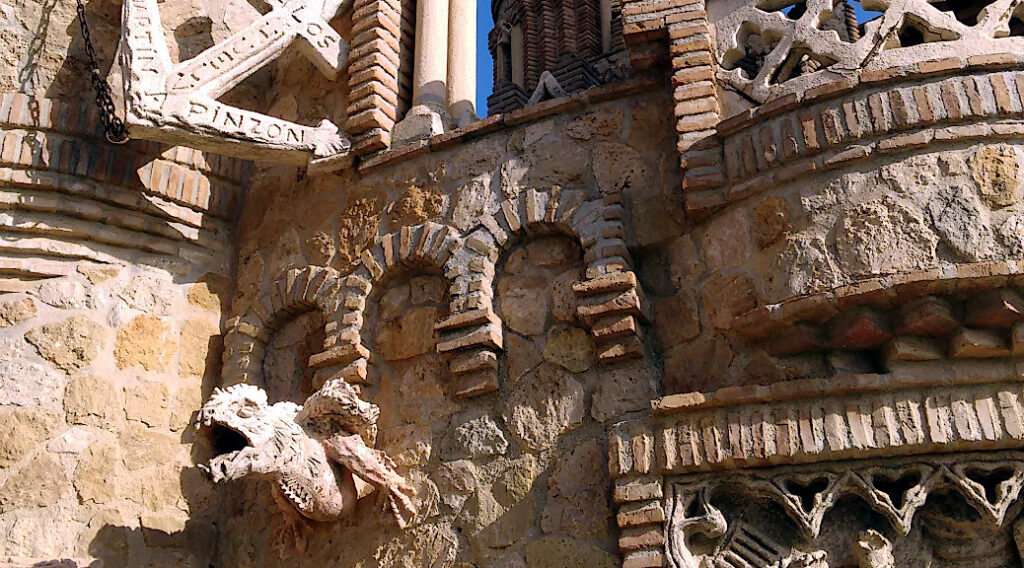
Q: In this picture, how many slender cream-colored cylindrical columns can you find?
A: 2